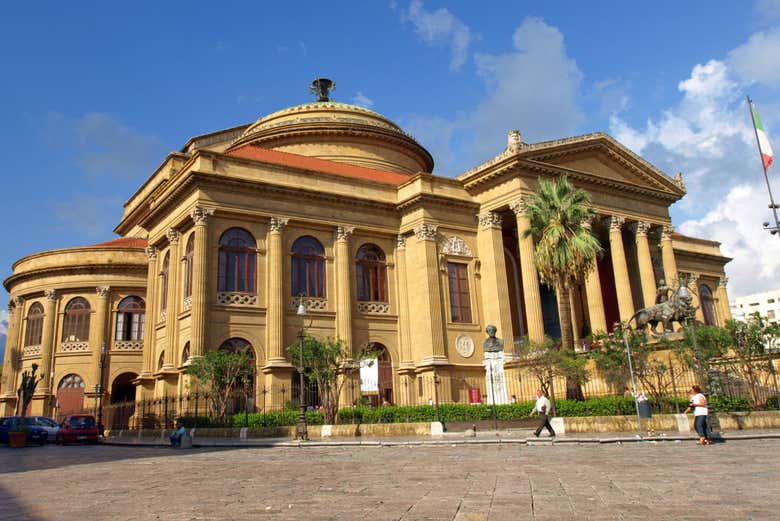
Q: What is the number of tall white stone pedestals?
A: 1